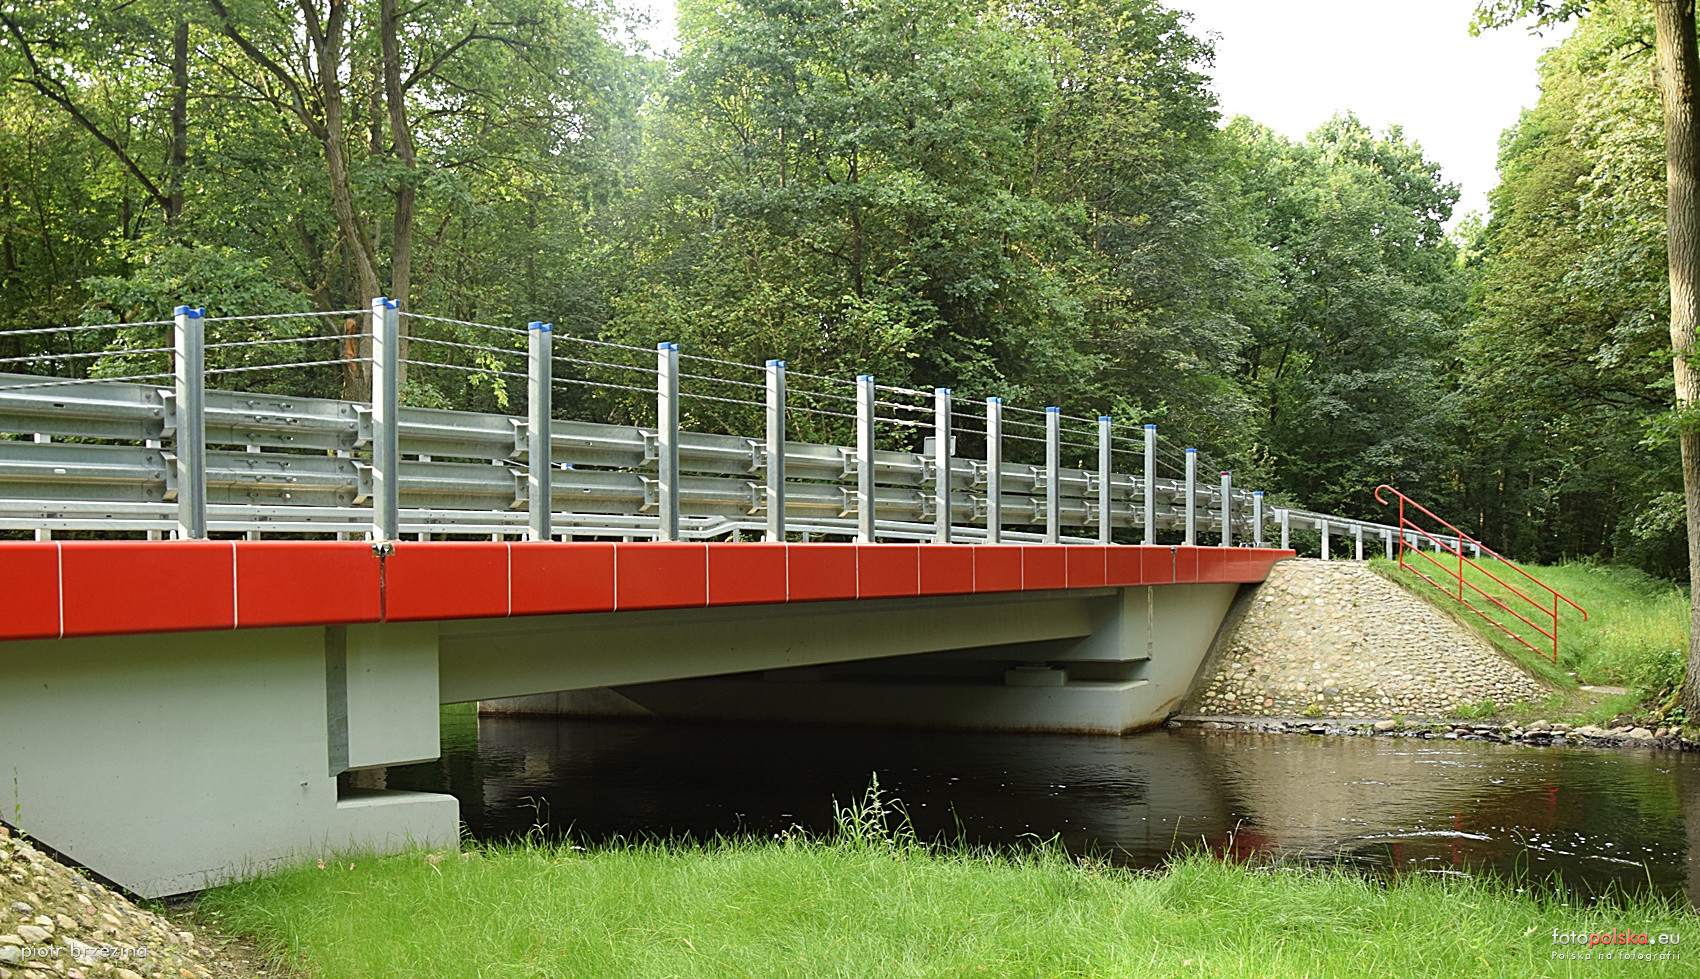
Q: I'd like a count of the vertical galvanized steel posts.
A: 14